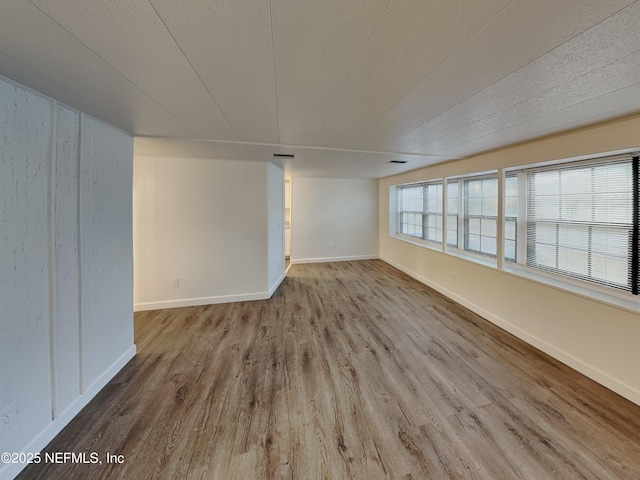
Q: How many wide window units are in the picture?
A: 3